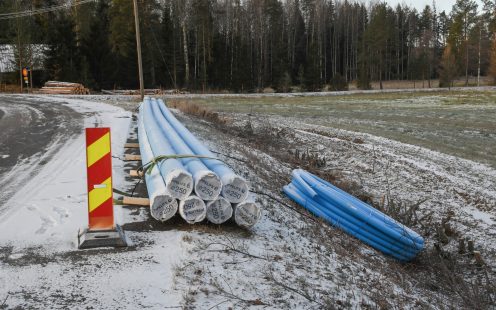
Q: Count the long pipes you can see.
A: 7